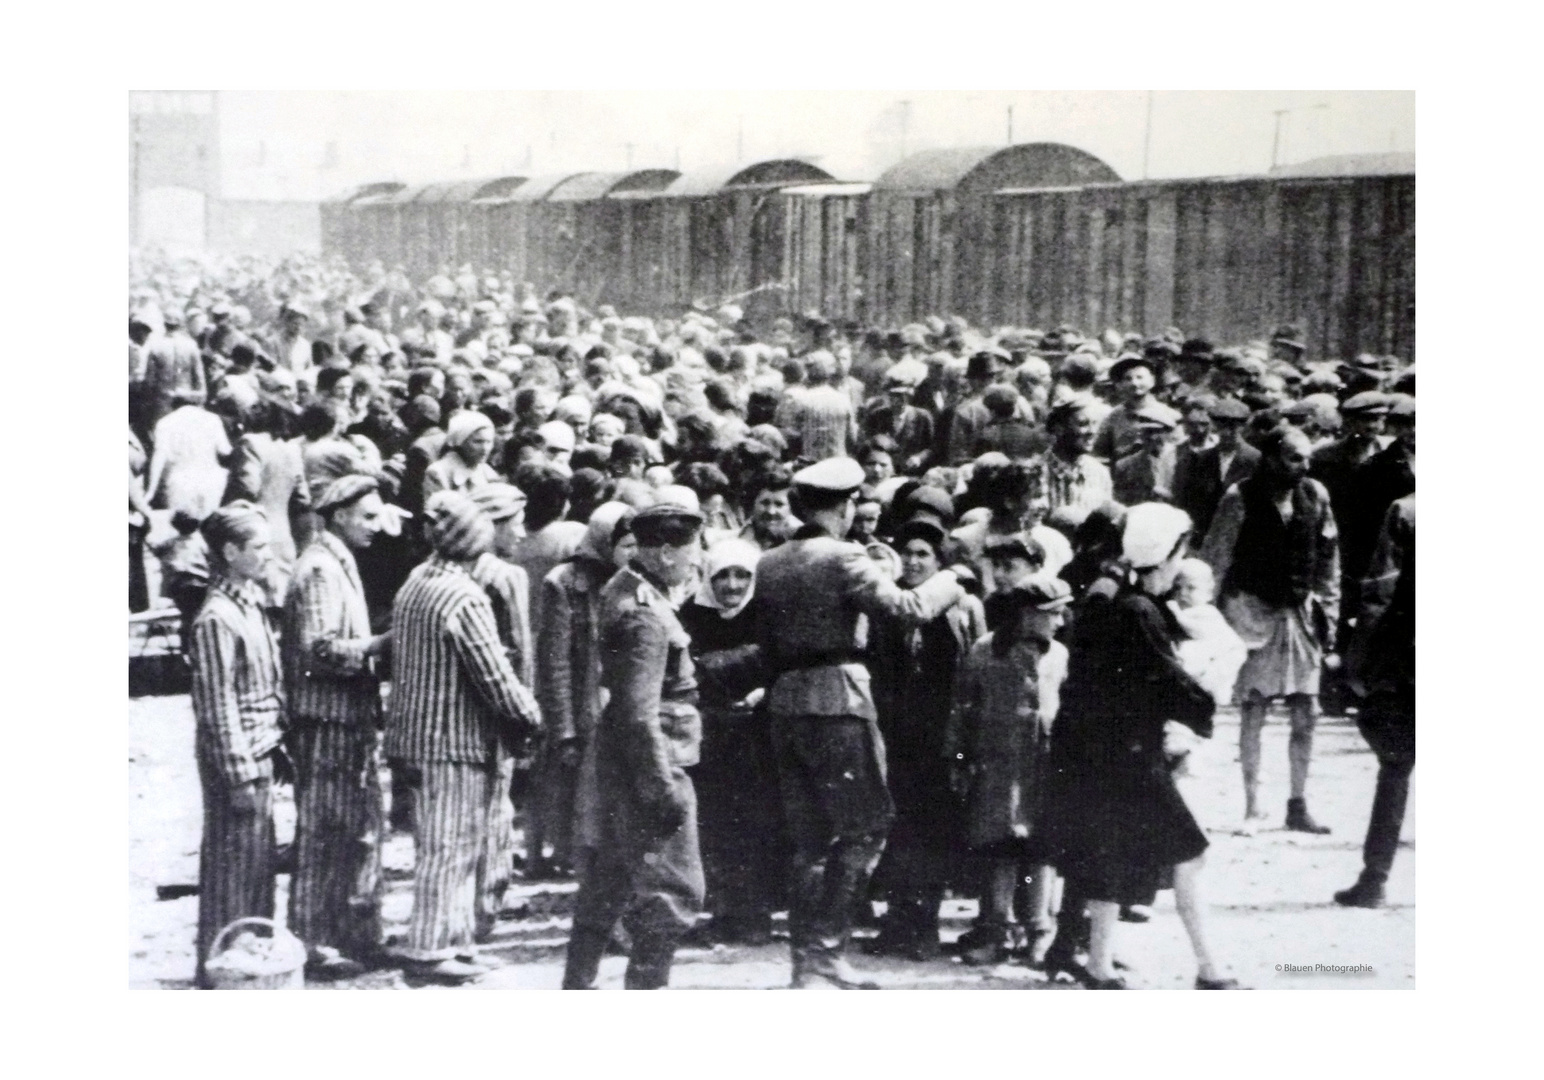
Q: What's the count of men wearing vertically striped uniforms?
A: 4